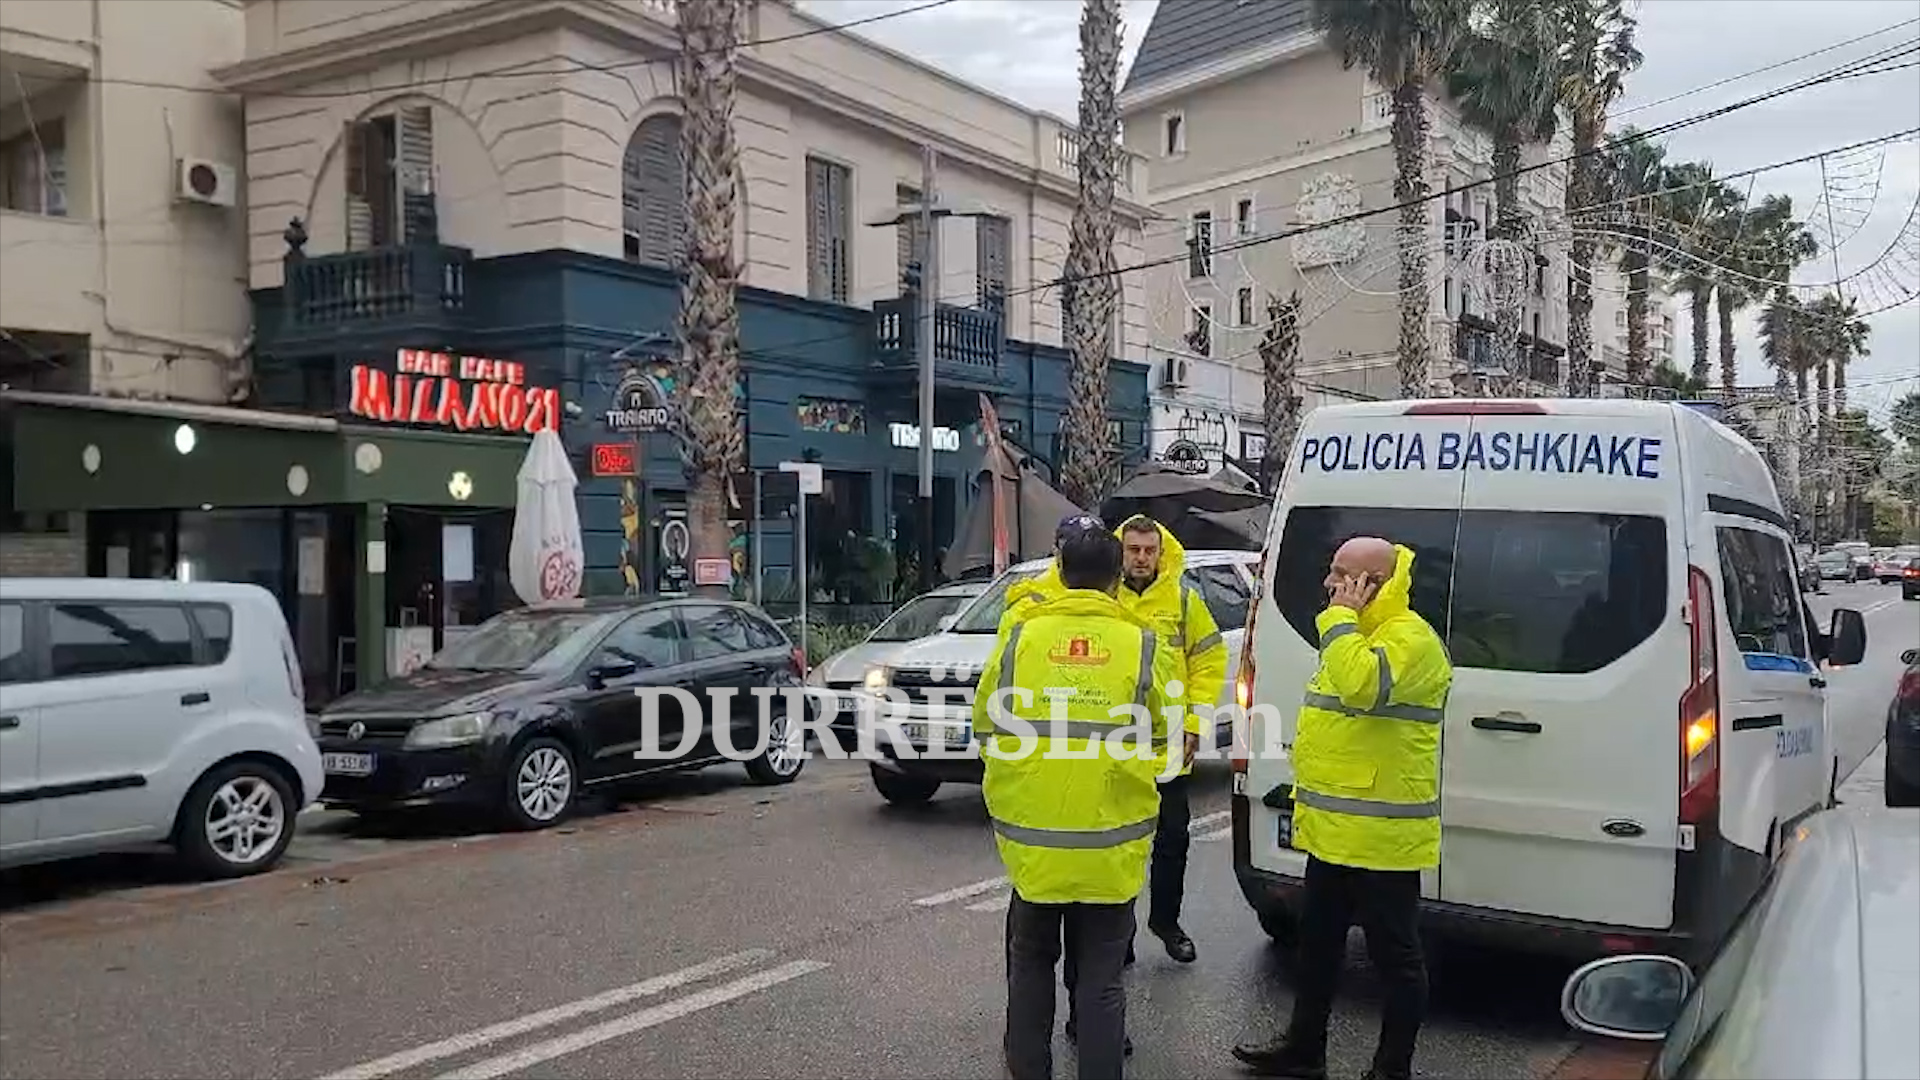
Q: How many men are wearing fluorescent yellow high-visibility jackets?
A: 4